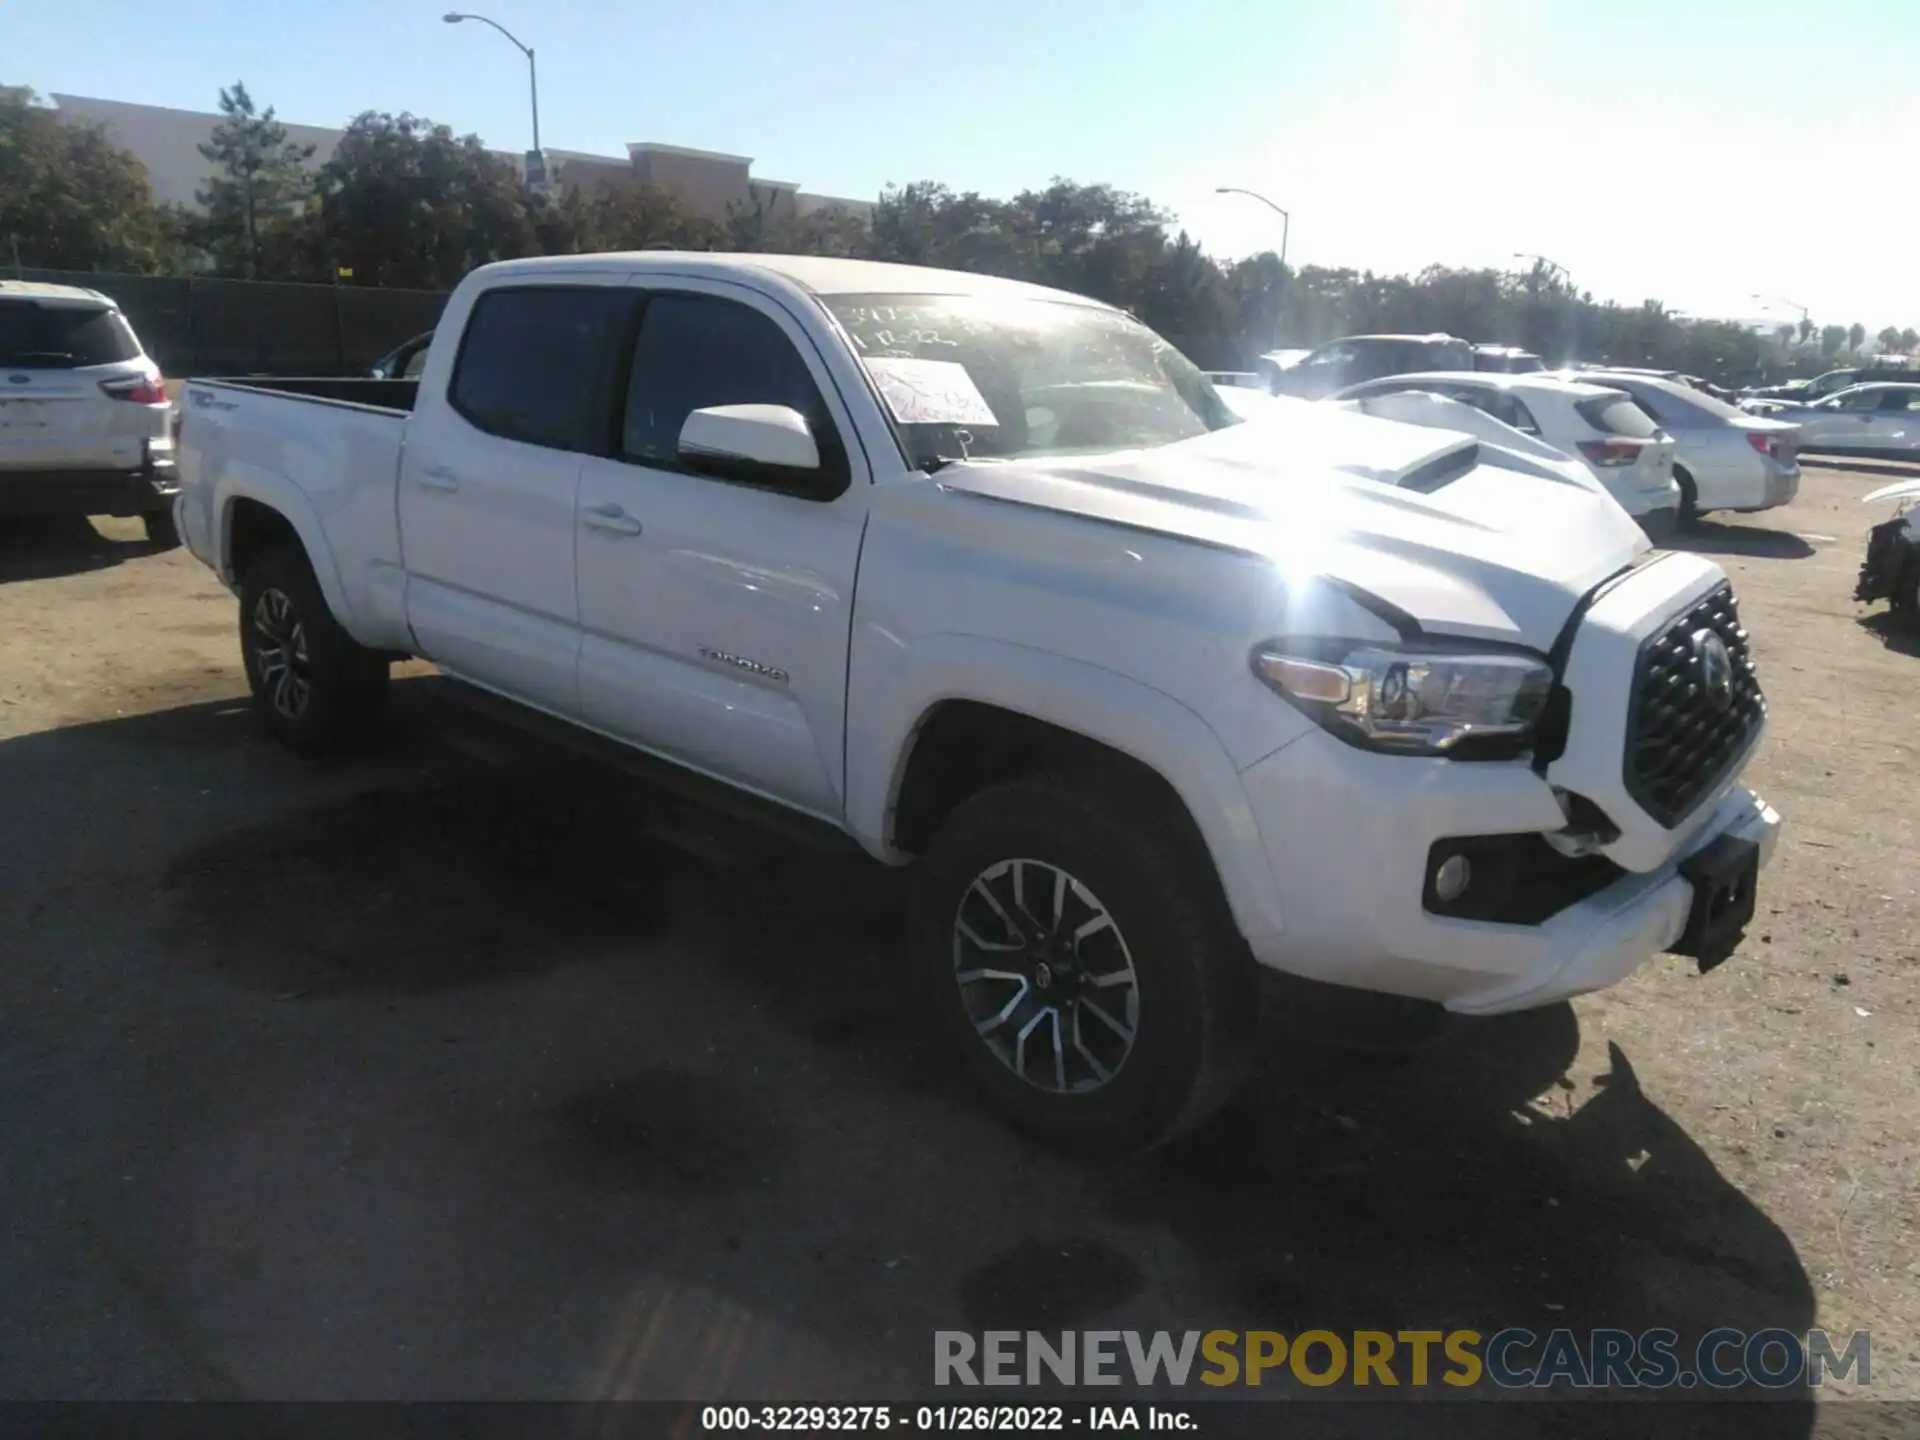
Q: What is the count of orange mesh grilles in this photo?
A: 0